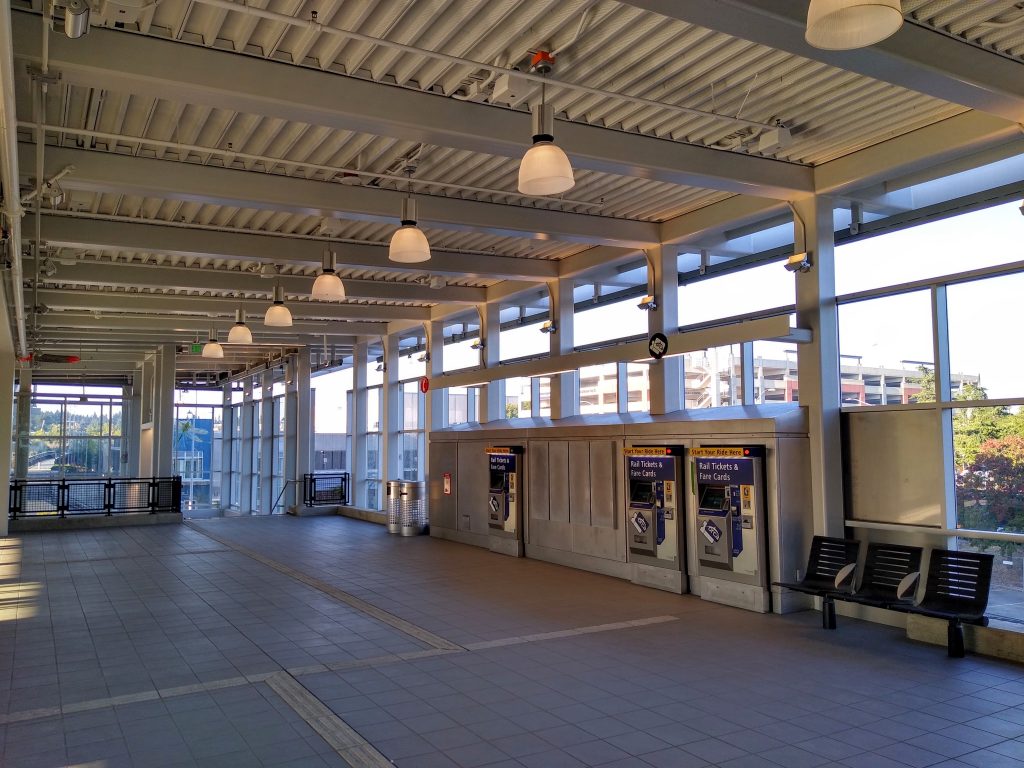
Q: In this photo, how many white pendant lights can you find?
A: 7